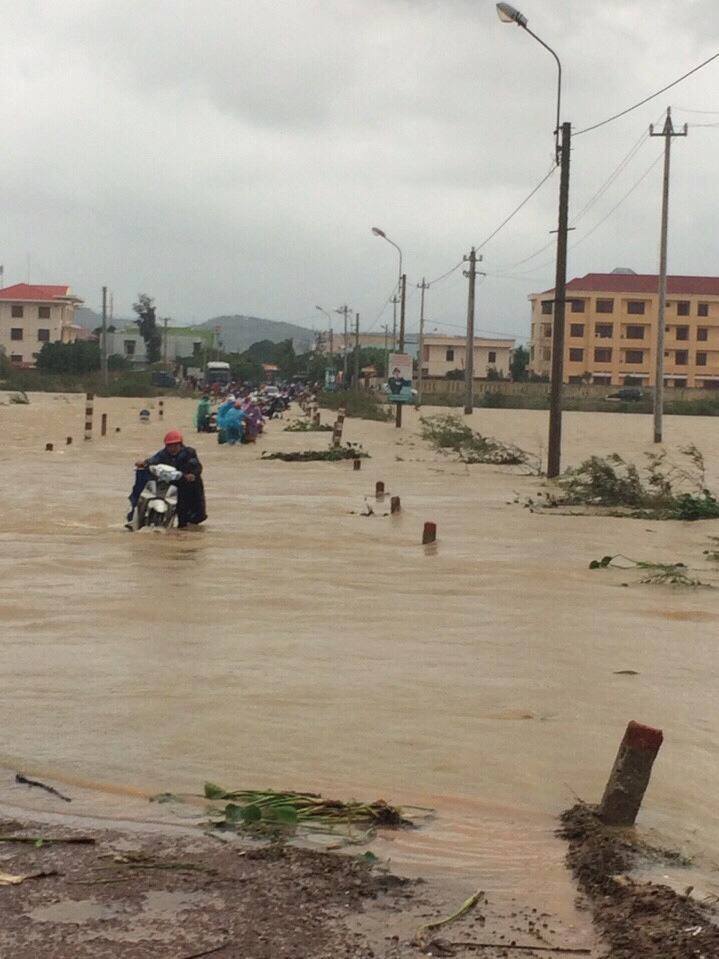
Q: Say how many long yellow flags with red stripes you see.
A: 0